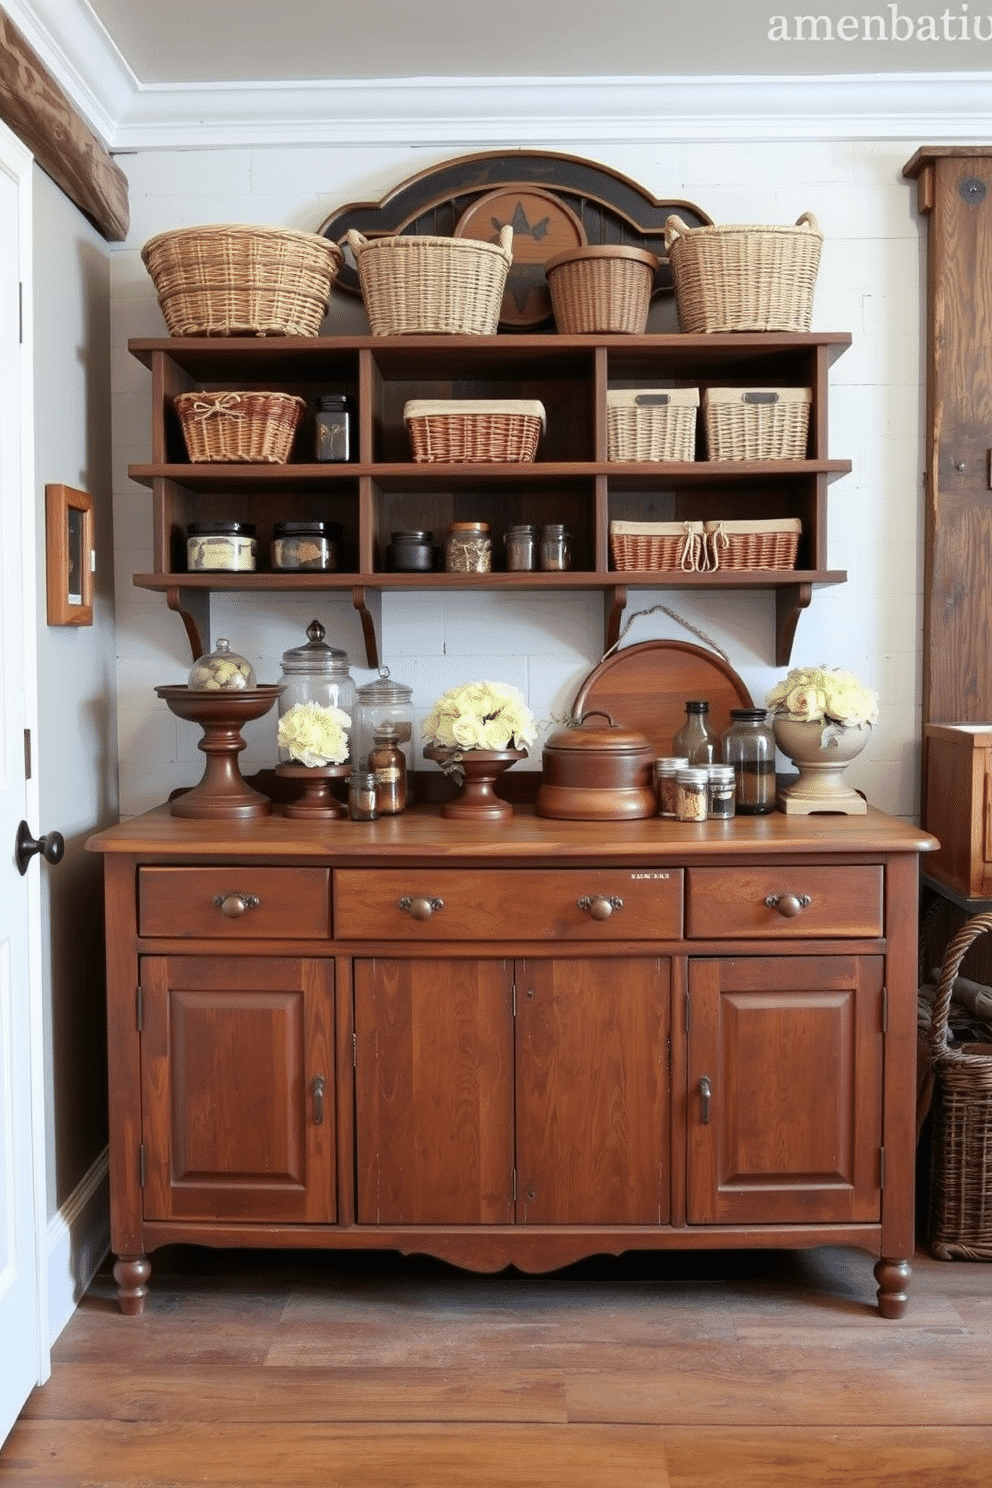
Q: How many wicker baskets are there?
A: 11